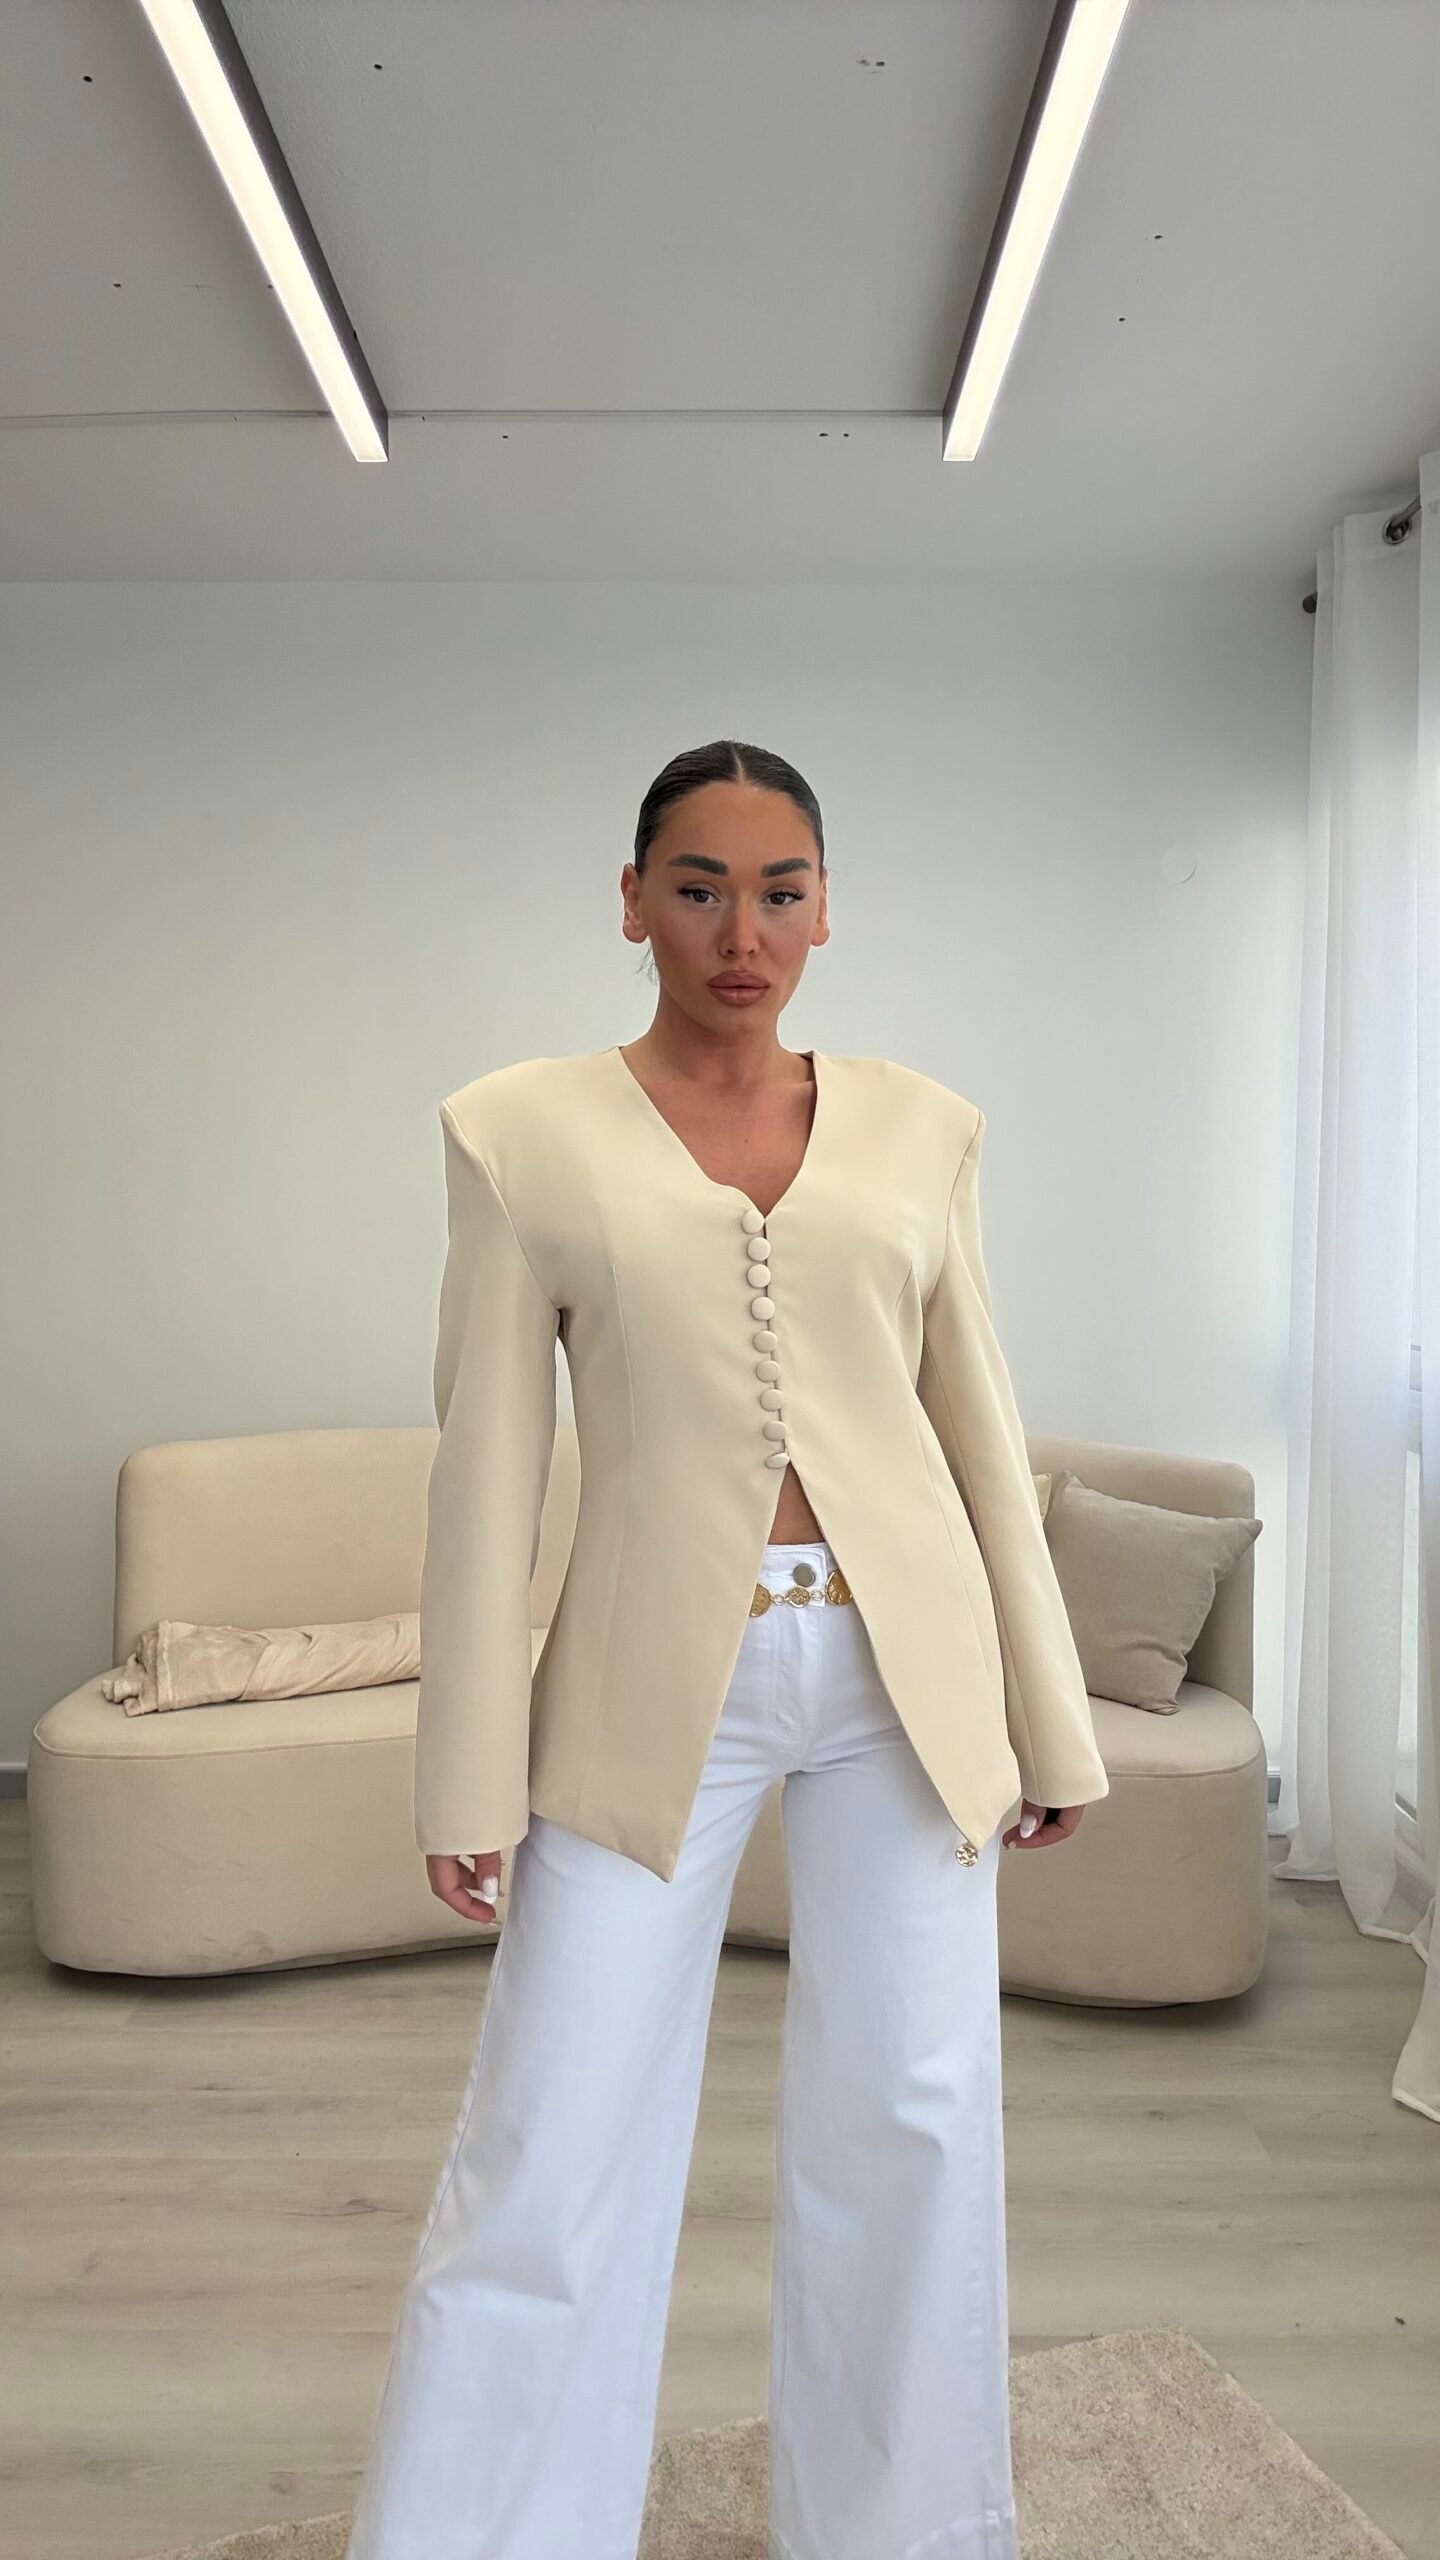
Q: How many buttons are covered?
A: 9